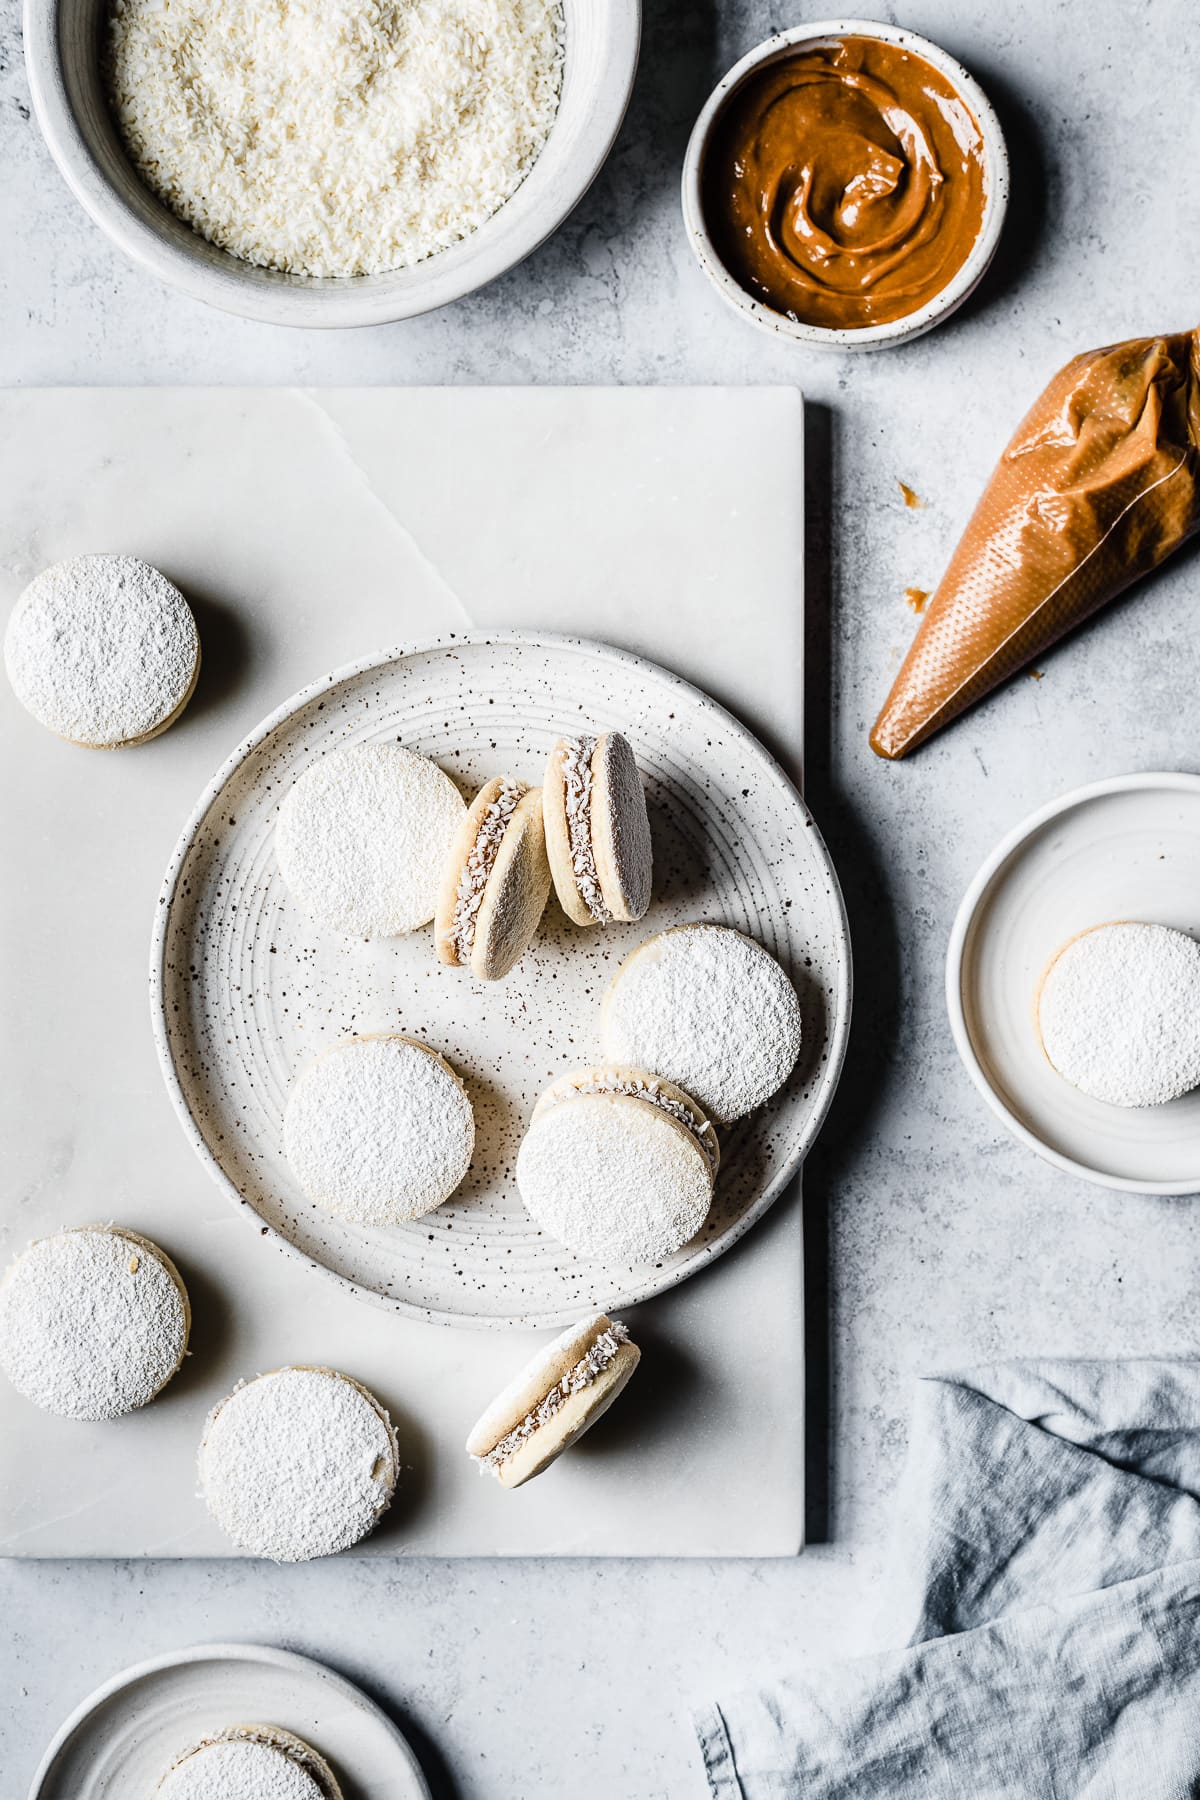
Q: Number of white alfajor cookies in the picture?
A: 12